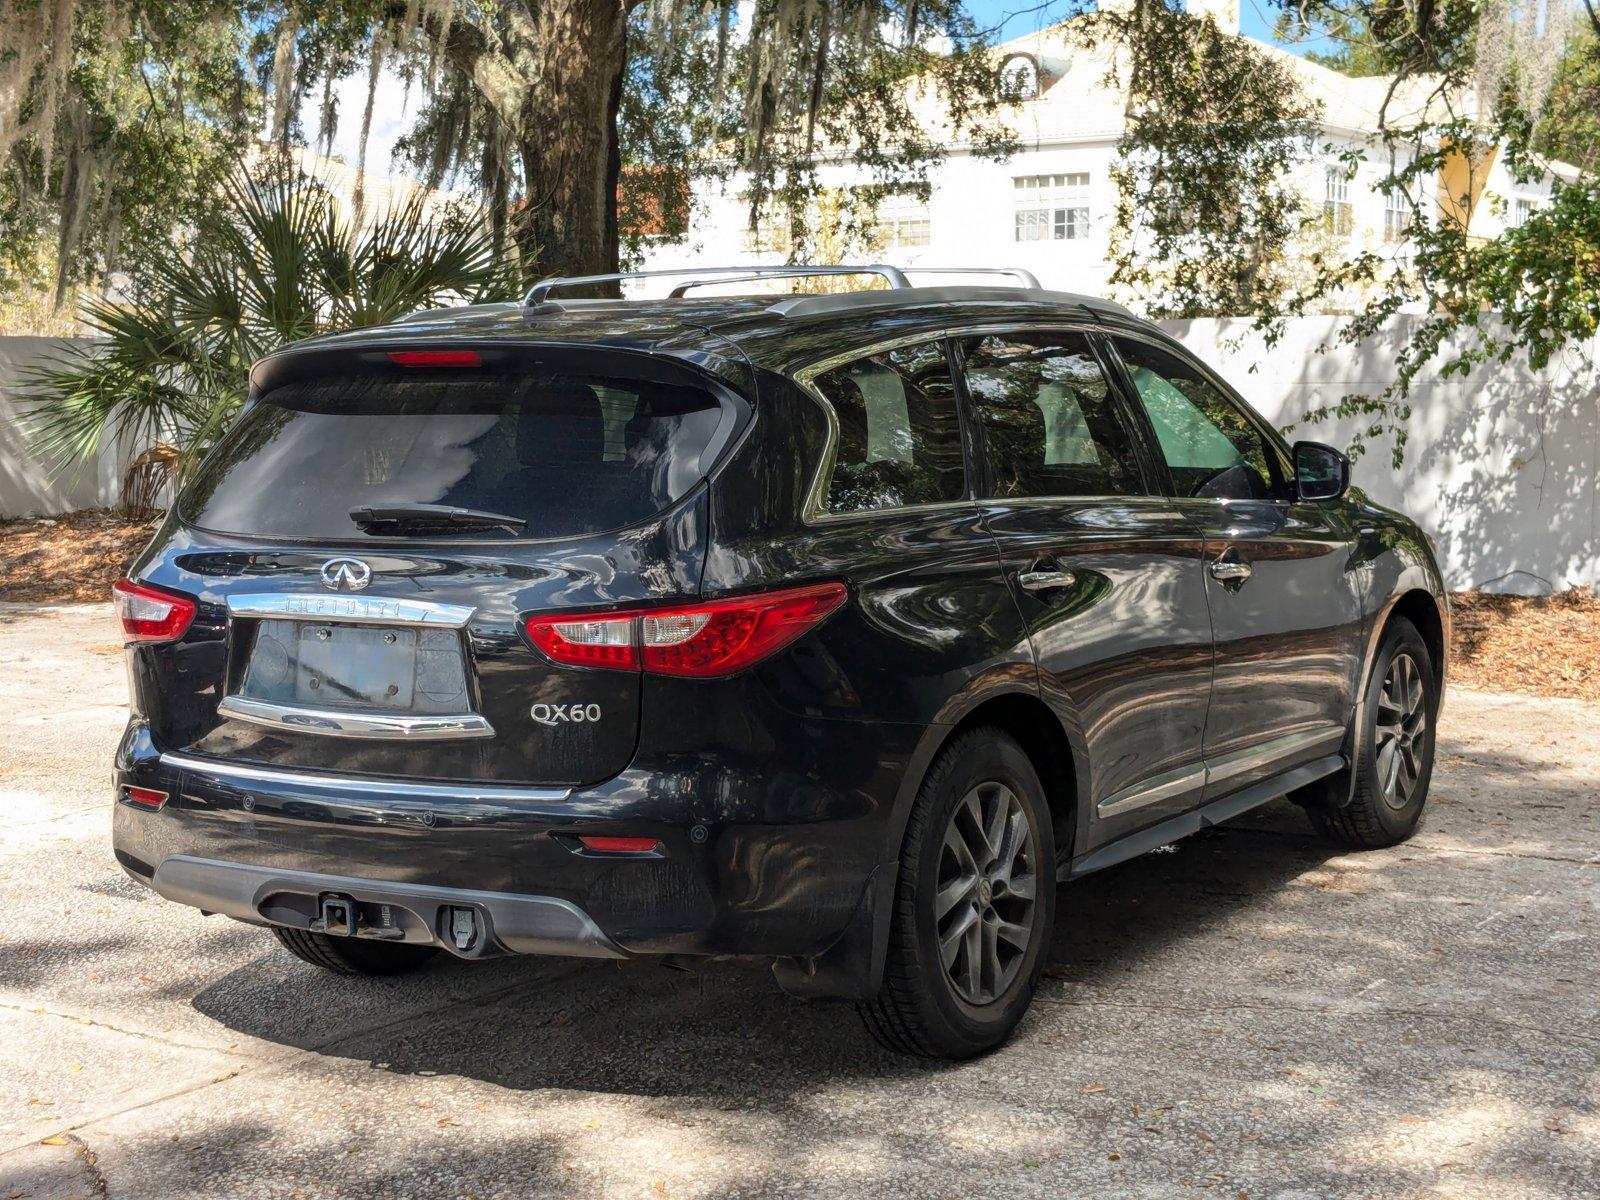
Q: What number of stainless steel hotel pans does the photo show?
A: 0